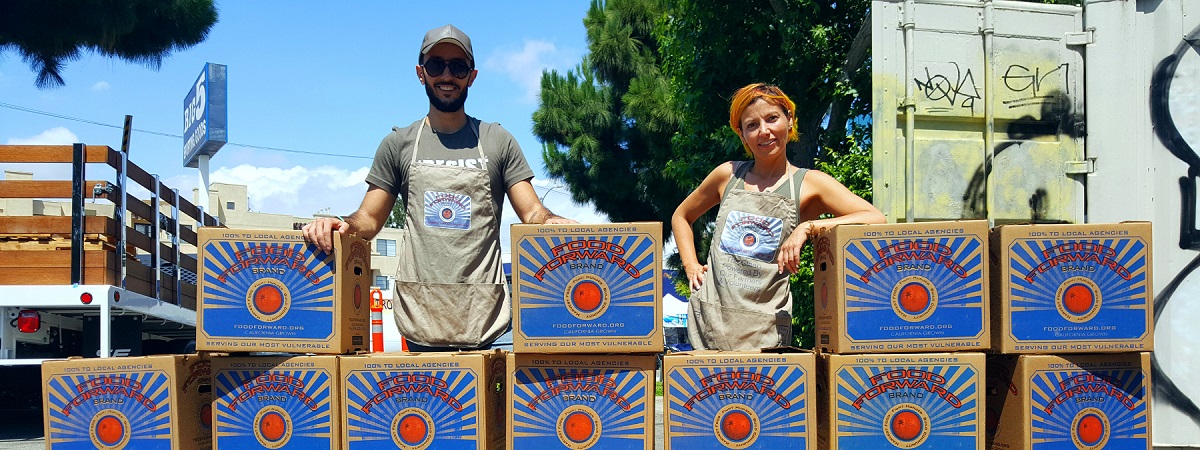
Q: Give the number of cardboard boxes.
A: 11